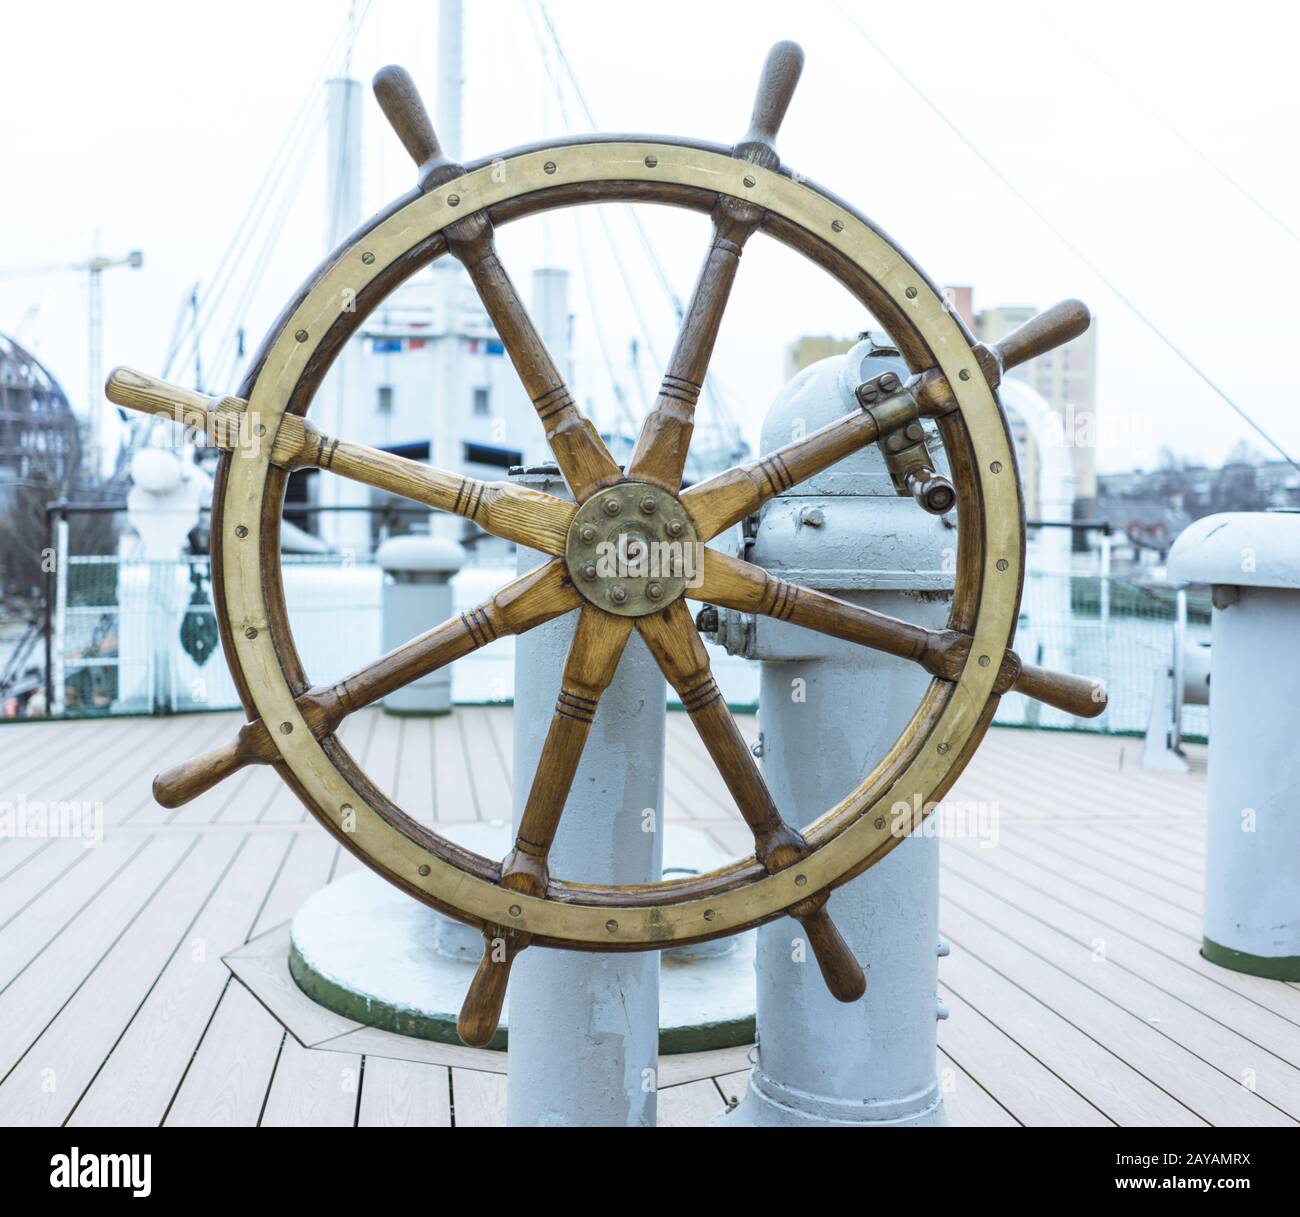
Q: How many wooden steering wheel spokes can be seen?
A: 8